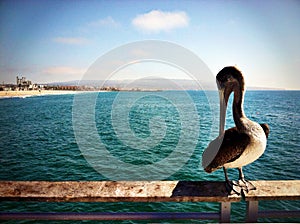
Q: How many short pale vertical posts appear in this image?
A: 2